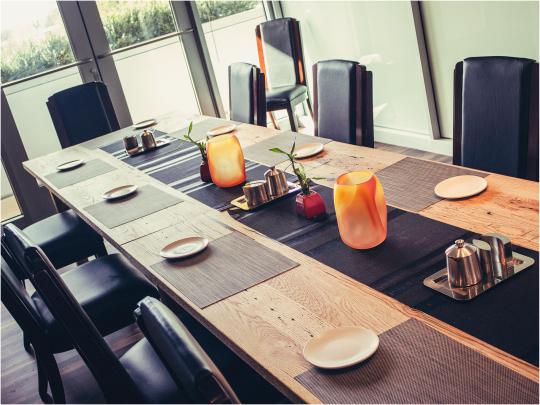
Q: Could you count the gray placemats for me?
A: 8